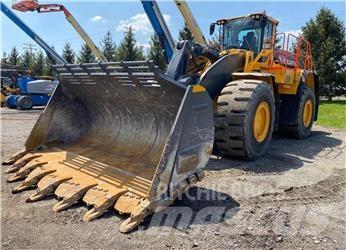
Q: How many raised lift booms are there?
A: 4